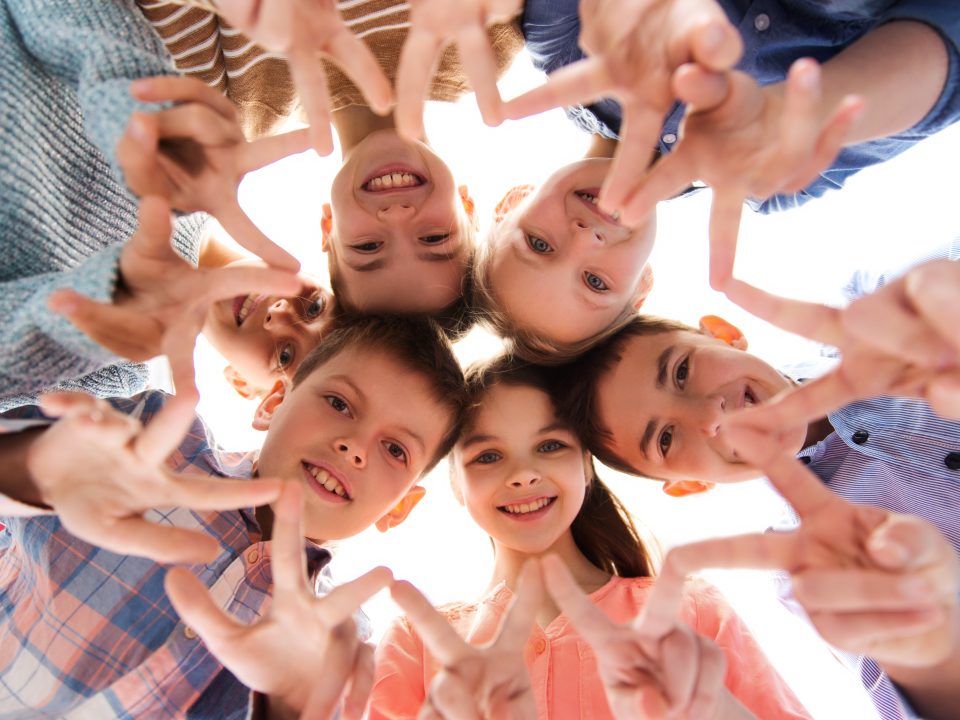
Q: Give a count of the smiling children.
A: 6